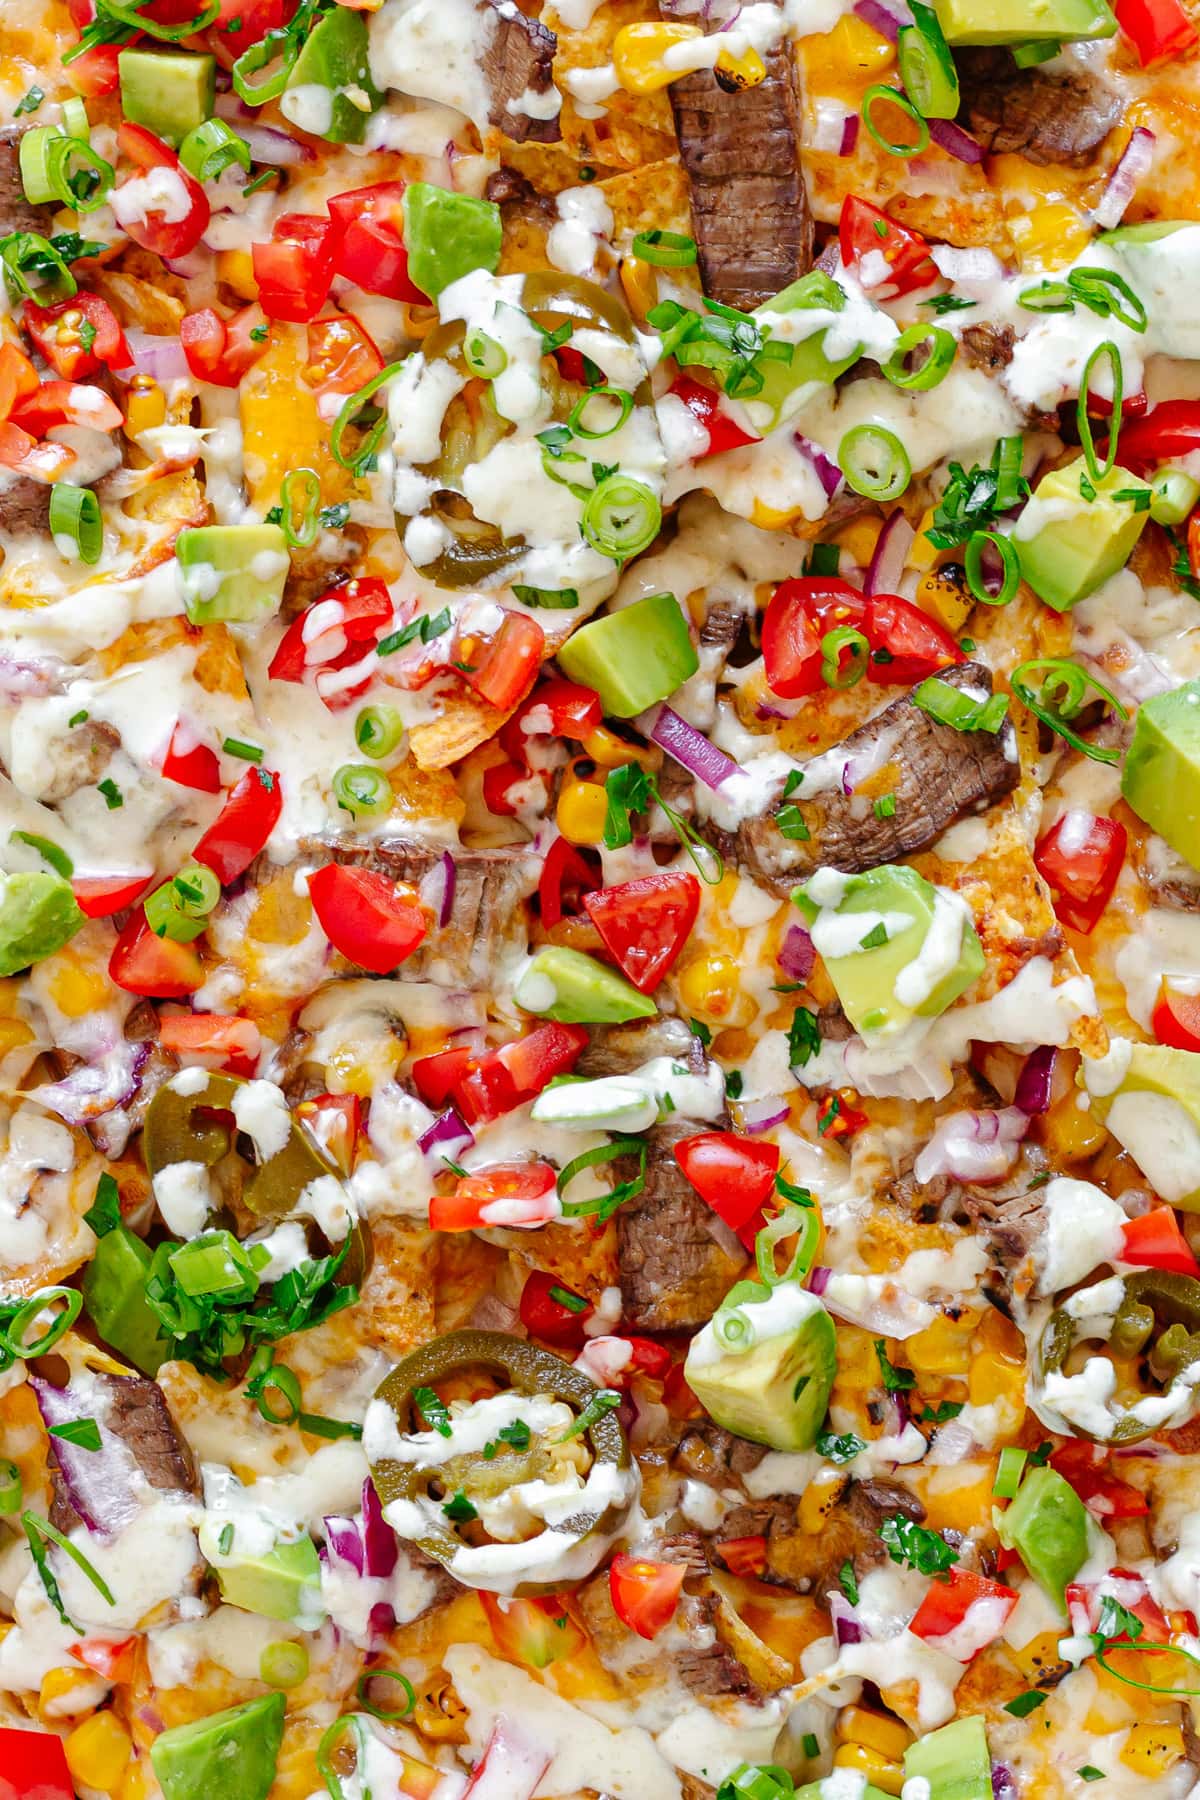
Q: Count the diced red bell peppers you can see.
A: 0